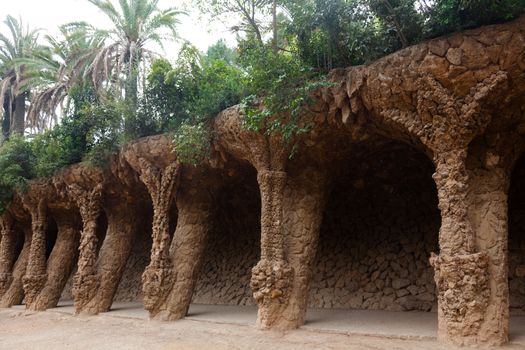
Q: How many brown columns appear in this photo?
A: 12